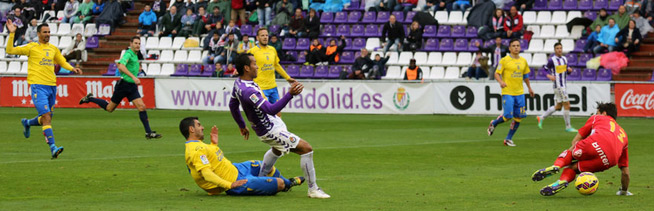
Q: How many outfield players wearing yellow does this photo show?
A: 4